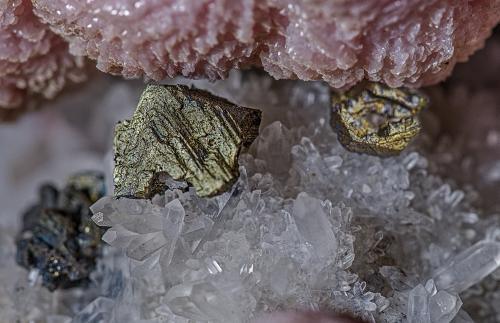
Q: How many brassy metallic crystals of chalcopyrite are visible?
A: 2